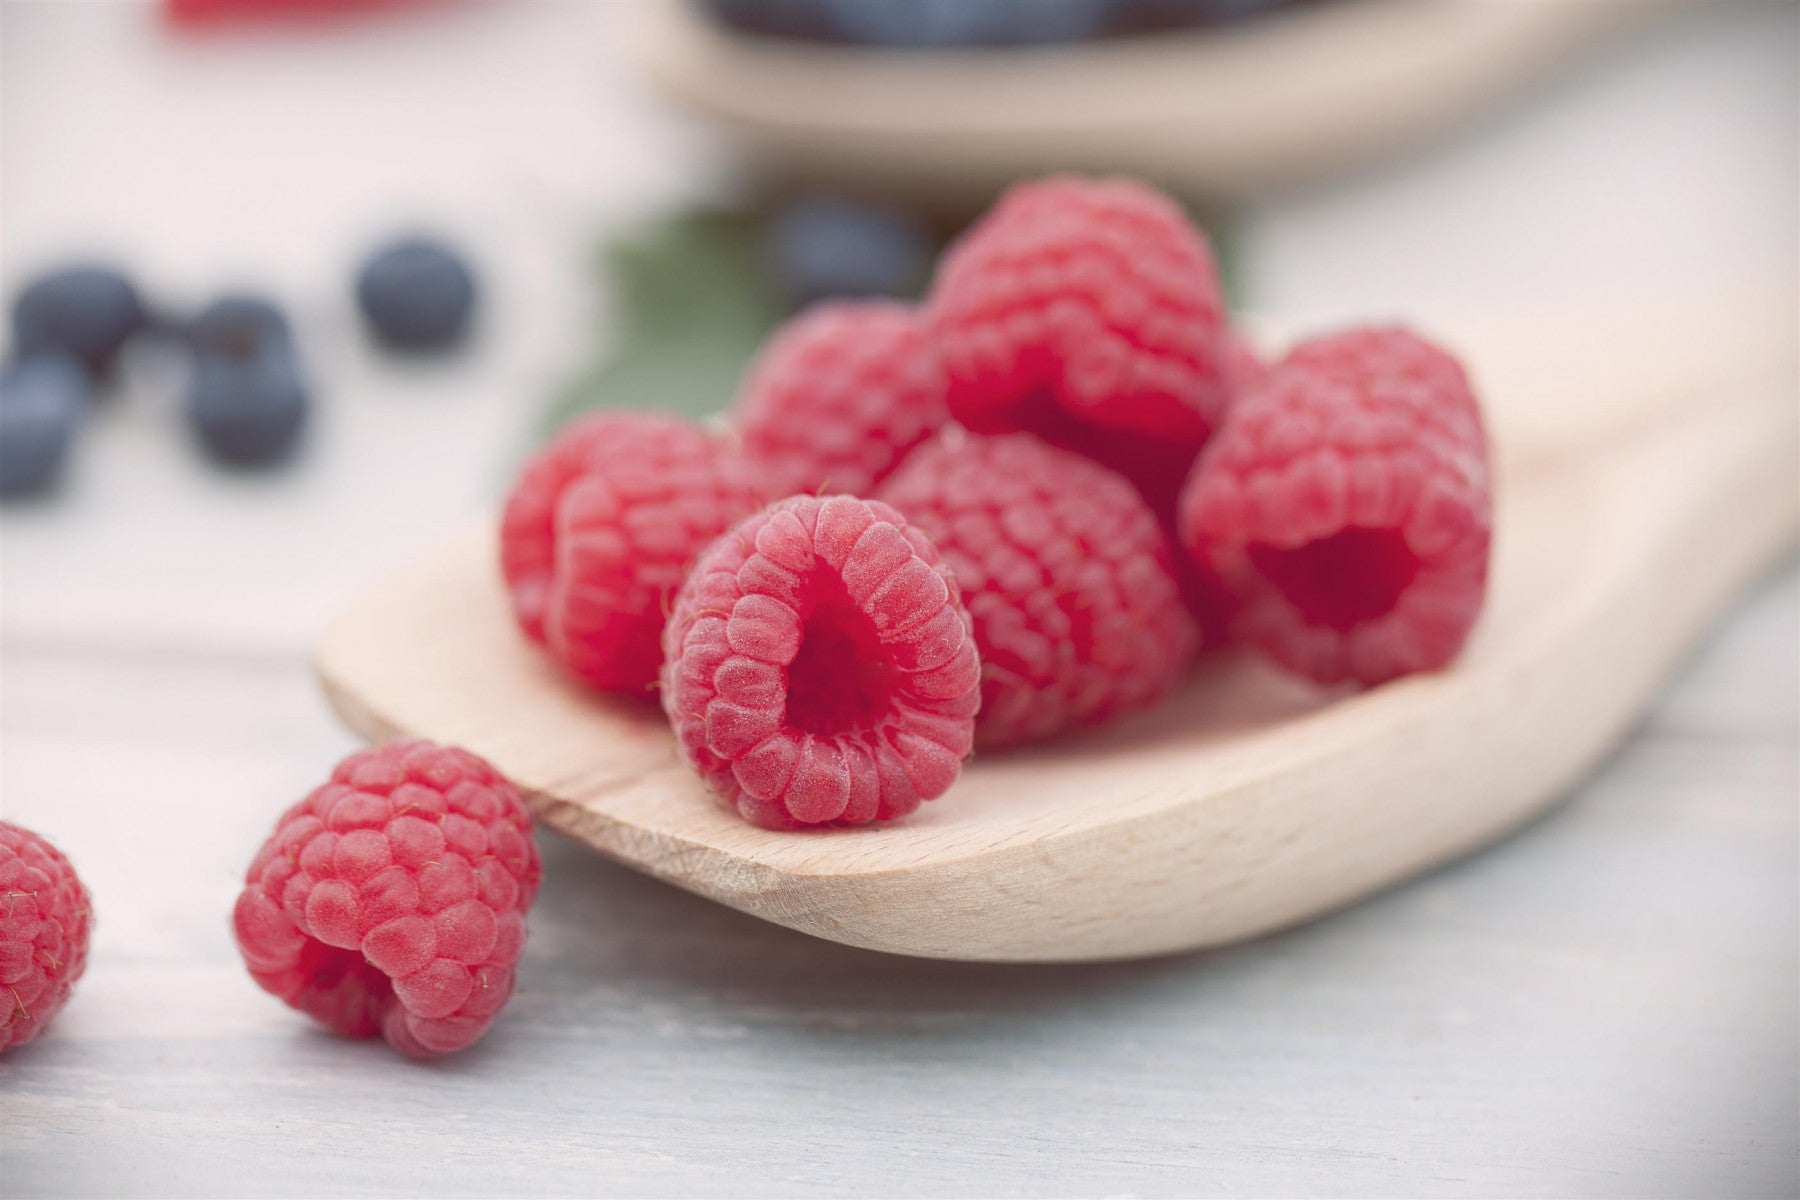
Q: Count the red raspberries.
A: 9